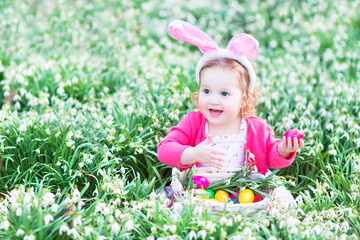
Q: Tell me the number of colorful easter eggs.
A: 9